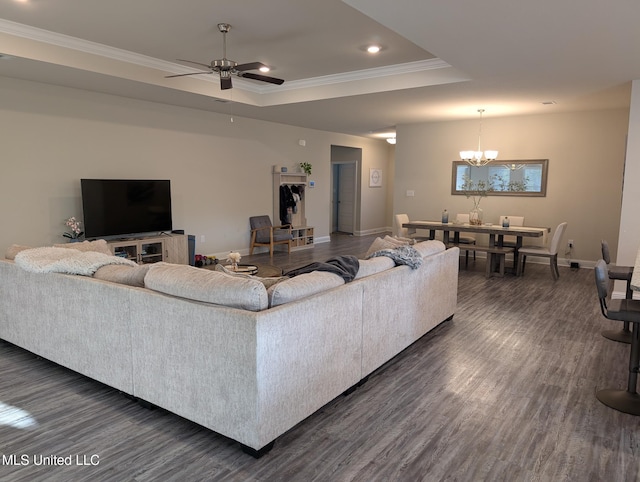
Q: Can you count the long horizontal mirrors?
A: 1